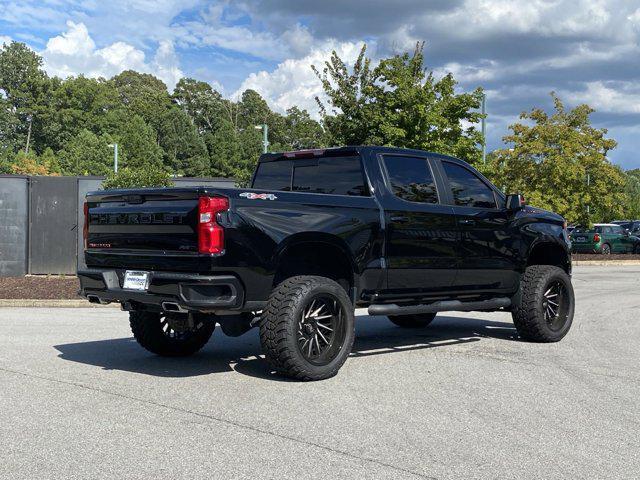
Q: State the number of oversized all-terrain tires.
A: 4